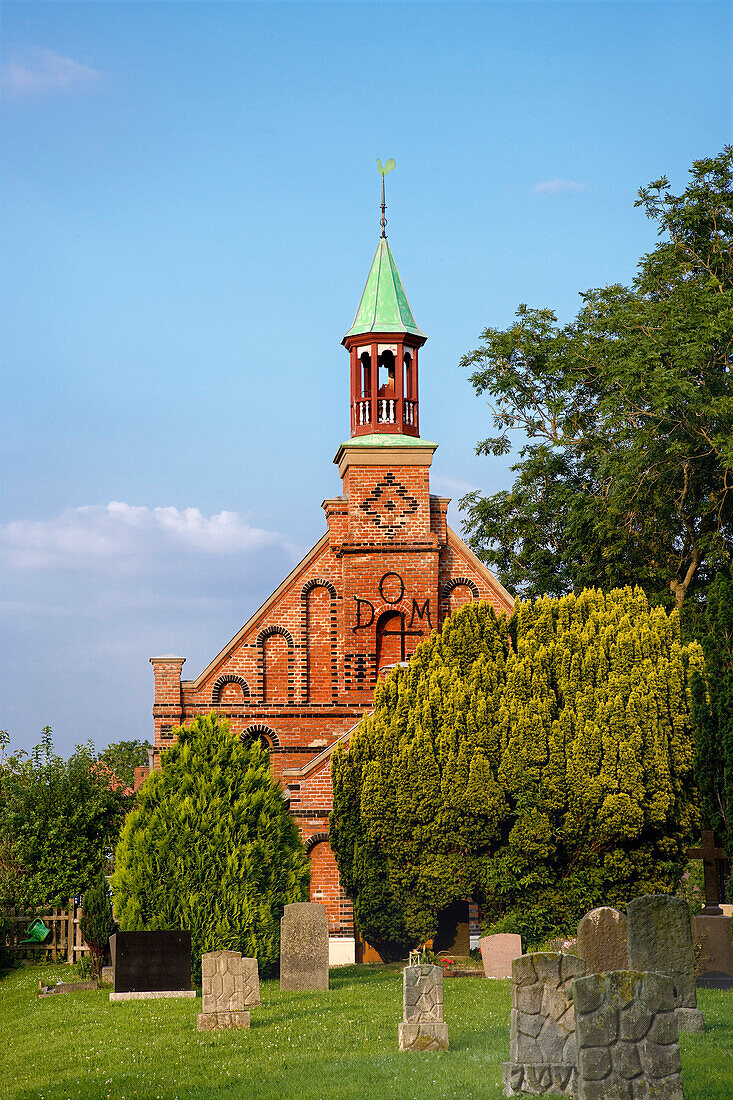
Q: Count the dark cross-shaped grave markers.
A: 1